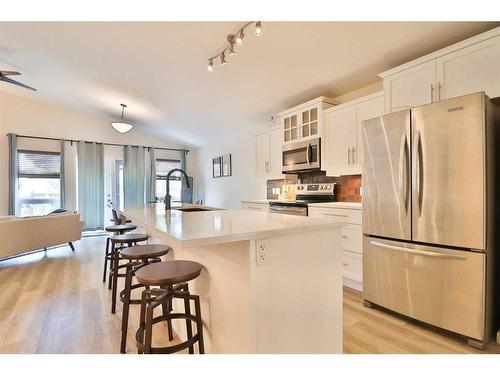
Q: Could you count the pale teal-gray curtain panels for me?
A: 6